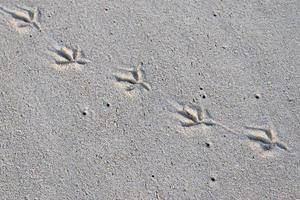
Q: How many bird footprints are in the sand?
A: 5